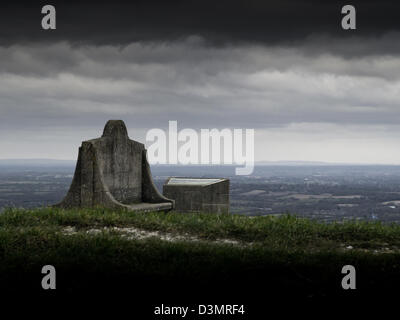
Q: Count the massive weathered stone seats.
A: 1